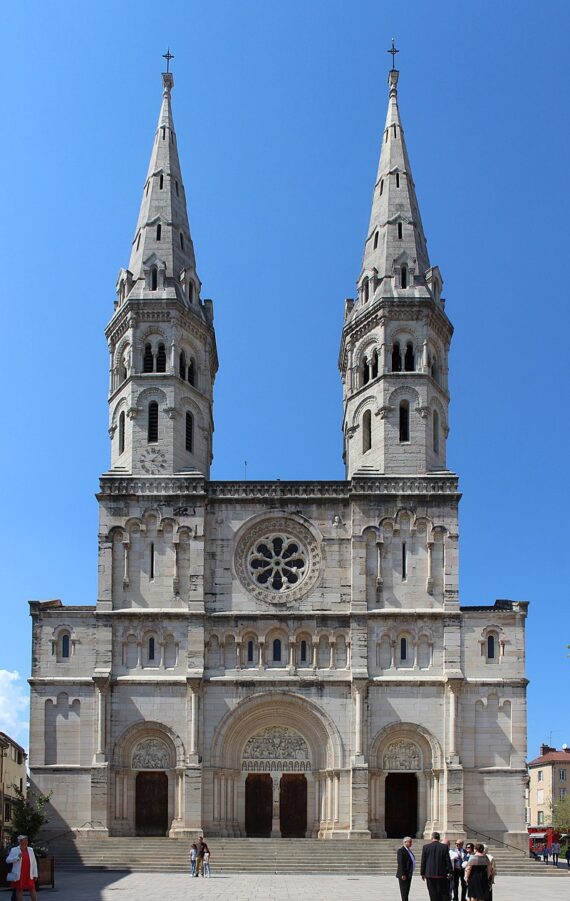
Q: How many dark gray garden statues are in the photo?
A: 0